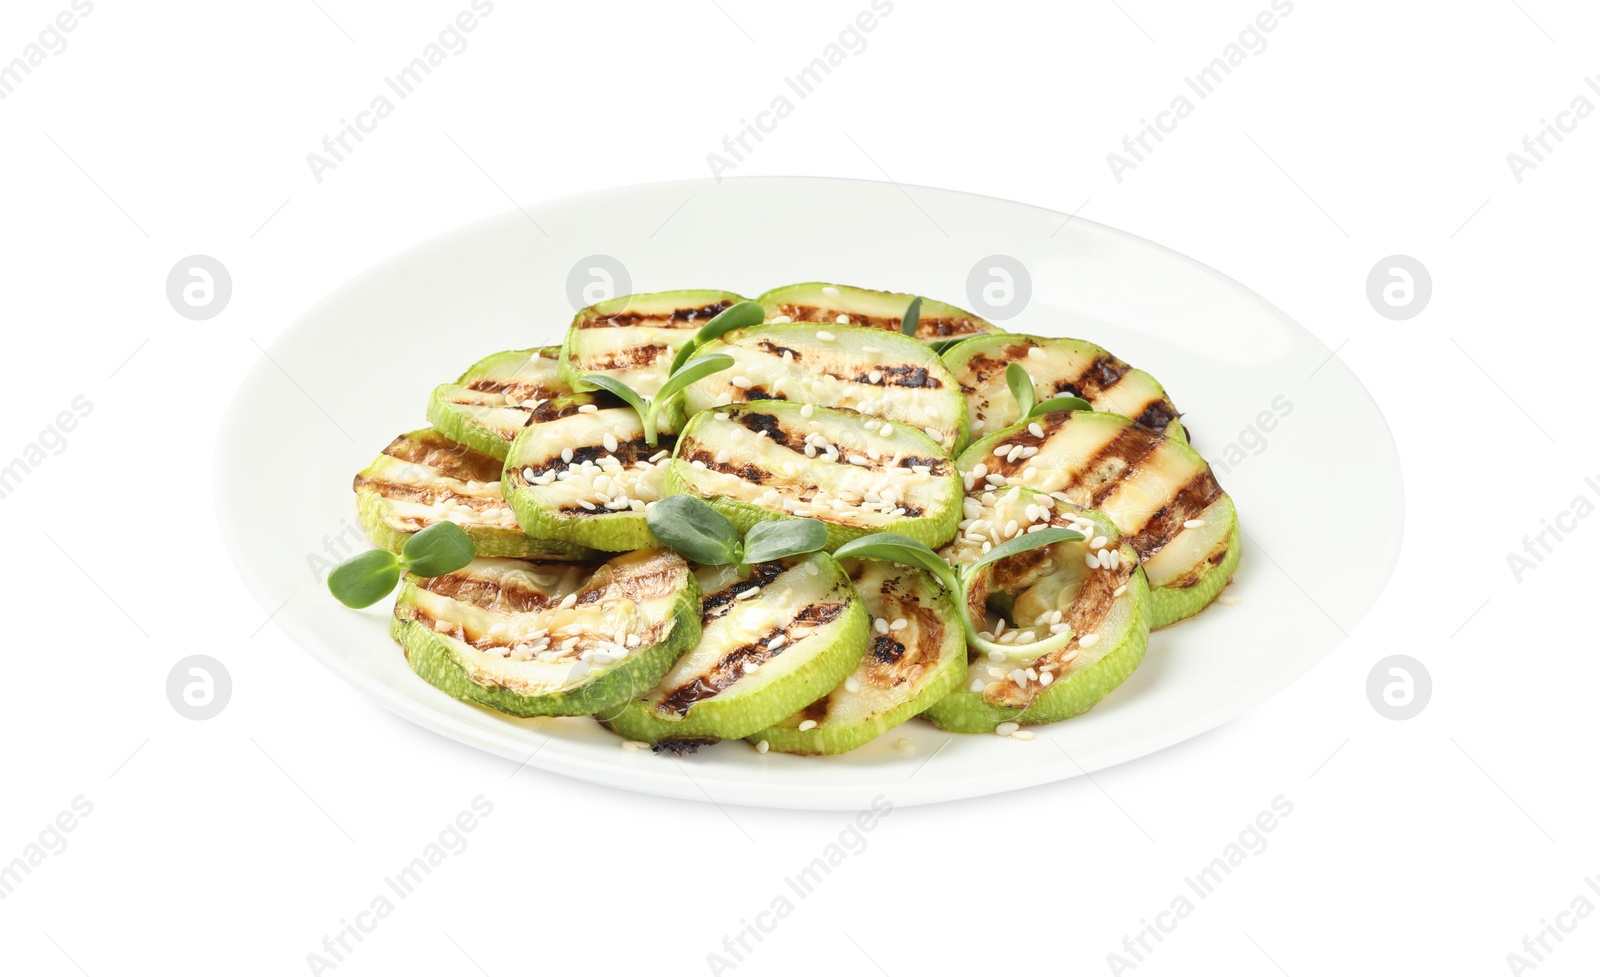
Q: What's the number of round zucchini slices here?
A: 13